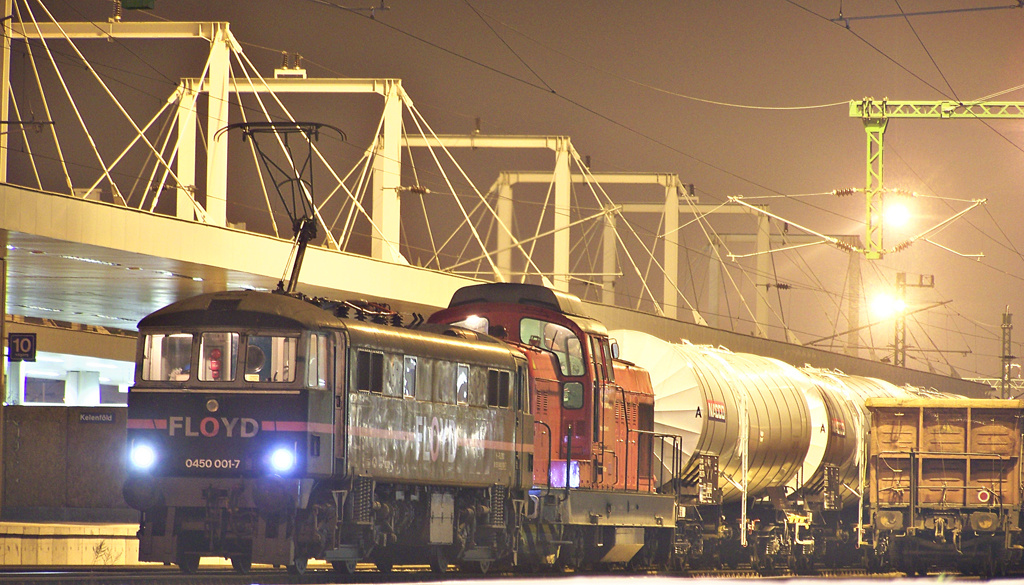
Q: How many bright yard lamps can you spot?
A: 2